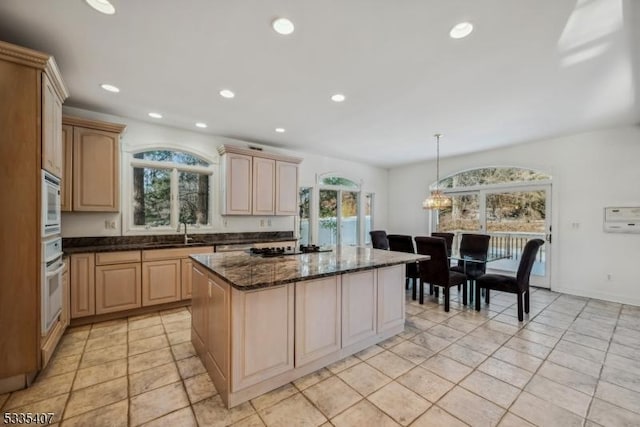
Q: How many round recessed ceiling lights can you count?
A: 9